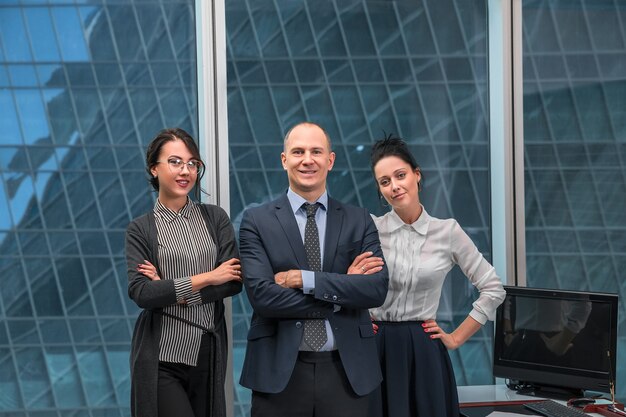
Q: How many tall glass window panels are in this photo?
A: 3